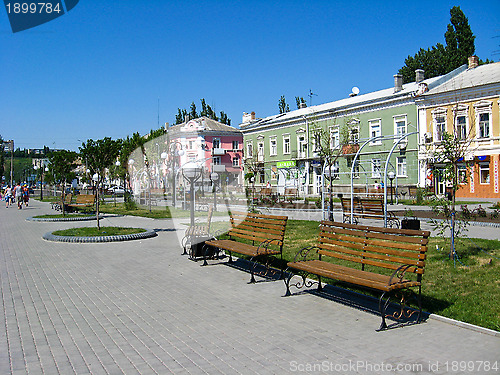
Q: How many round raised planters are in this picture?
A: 2